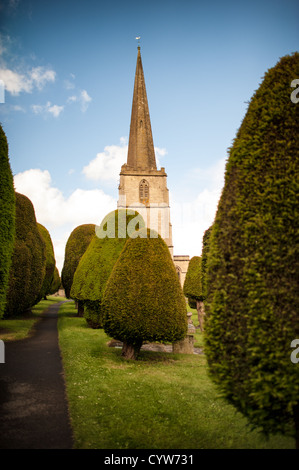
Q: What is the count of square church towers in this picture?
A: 1